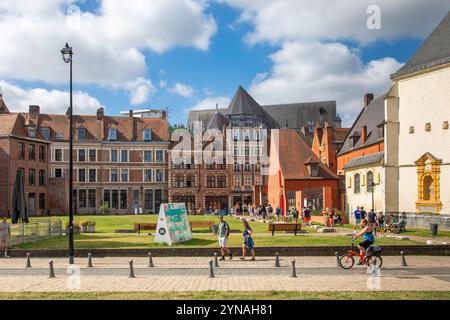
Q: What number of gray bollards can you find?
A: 12